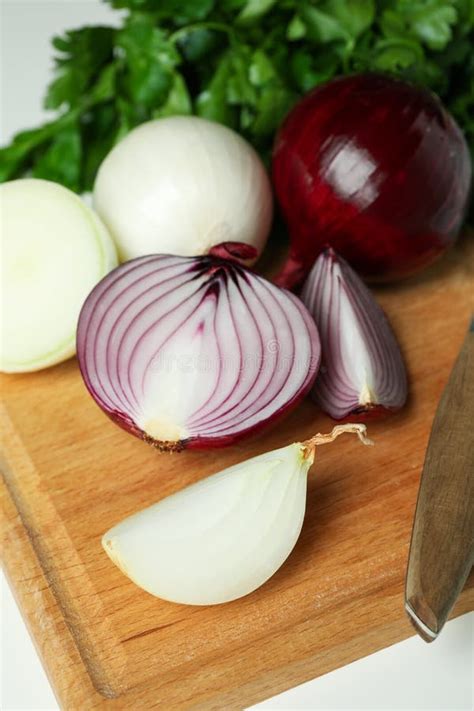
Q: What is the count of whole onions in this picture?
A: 2